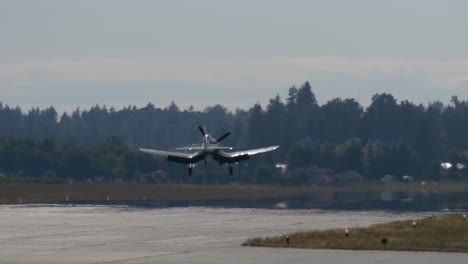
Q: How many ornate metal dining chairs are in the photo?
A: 0